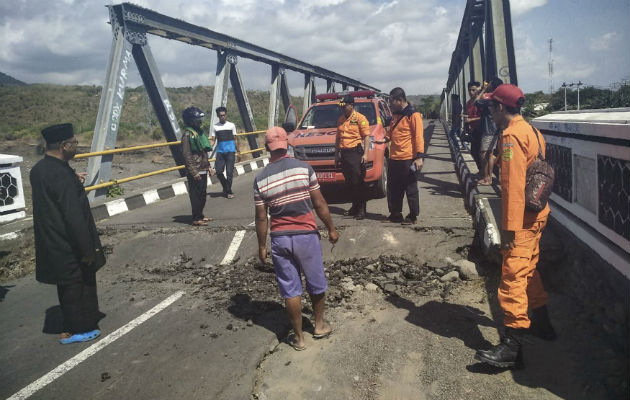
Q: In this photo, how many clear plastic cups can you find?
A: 0